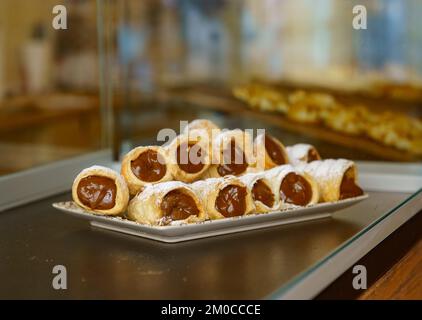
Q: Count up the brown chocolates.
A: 11